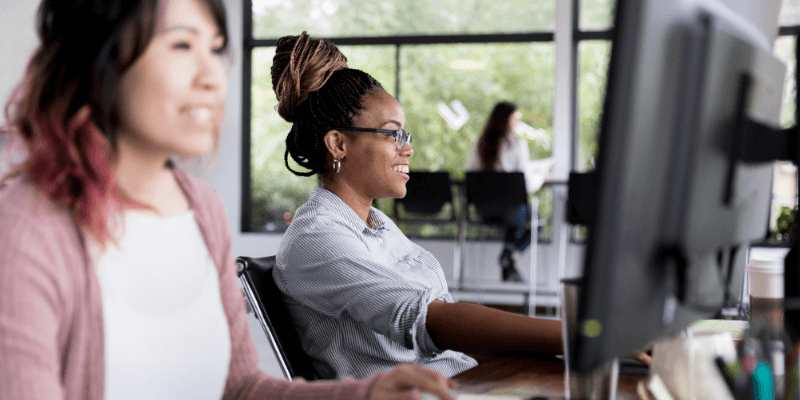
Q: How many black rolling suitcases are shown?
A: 0